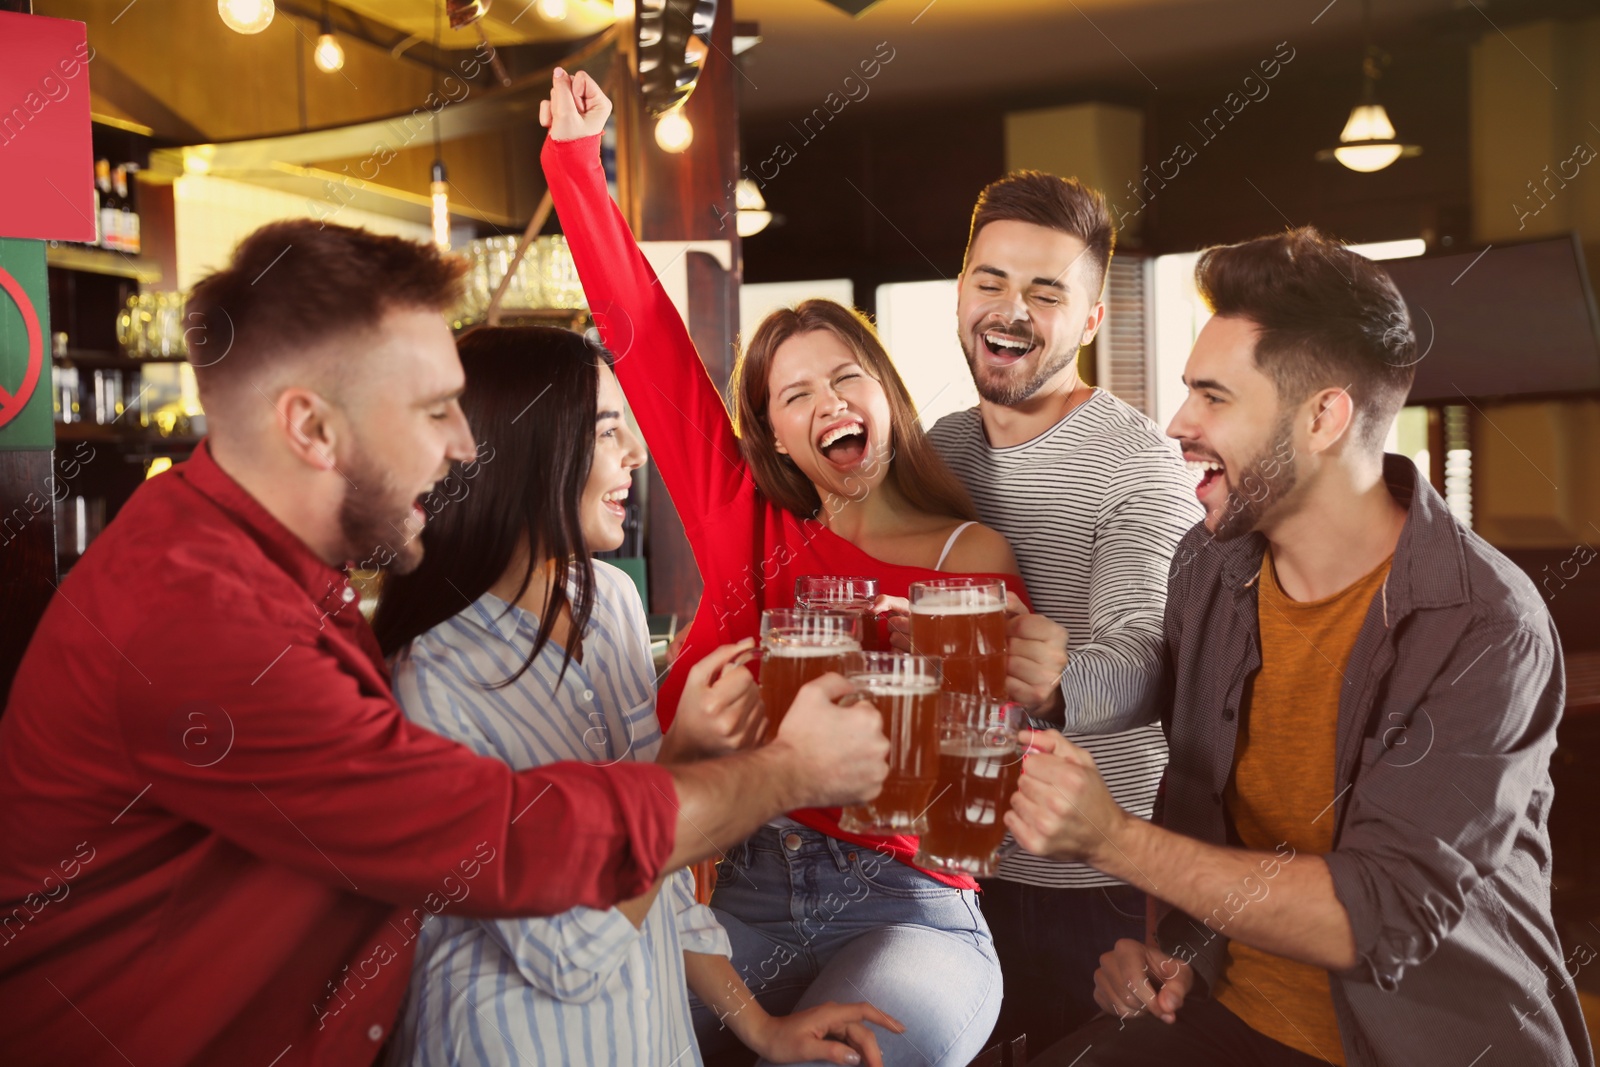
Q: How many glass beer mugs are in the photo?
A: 5